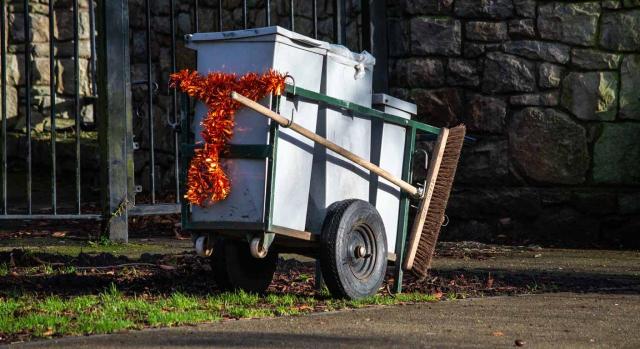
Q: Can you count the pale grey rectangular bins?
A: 3